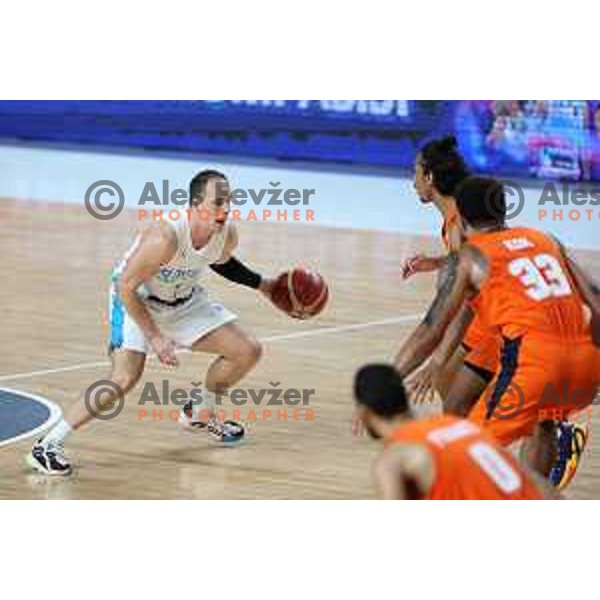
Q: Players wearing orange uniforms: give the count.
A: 3